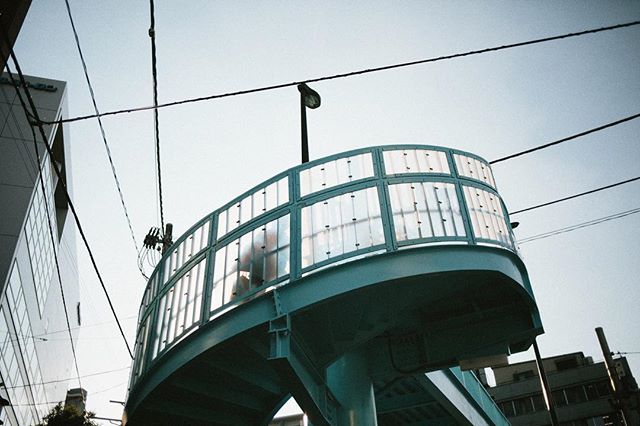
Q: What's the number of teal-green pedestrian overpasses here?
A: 1